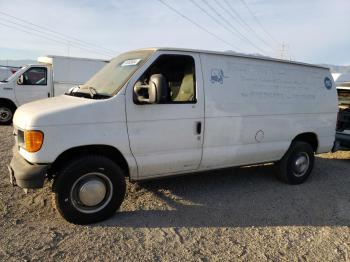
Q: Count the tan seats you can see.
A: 1